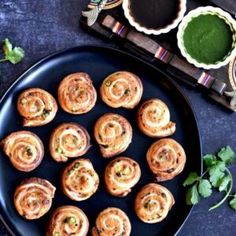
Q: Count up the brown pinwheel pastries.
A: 14